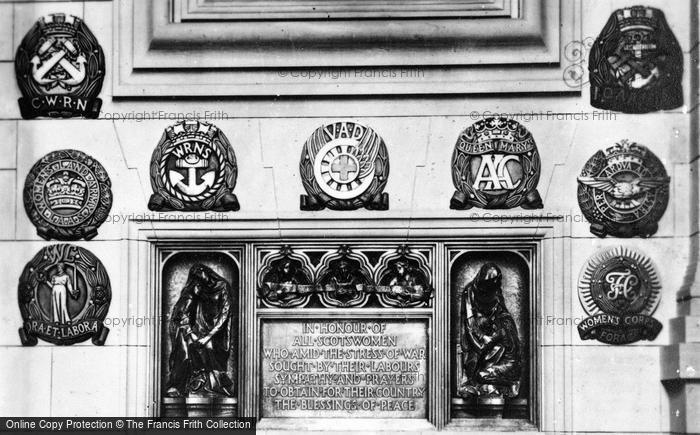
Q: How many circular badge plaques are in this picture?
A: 9